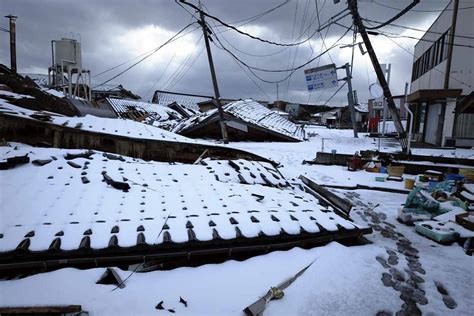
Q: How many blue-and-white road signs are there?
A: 1